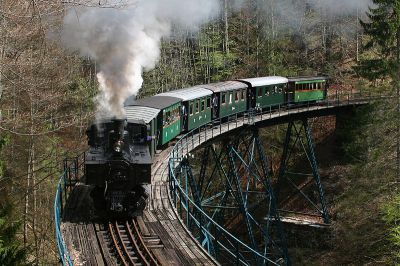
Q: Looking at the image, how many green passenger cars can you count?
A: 5